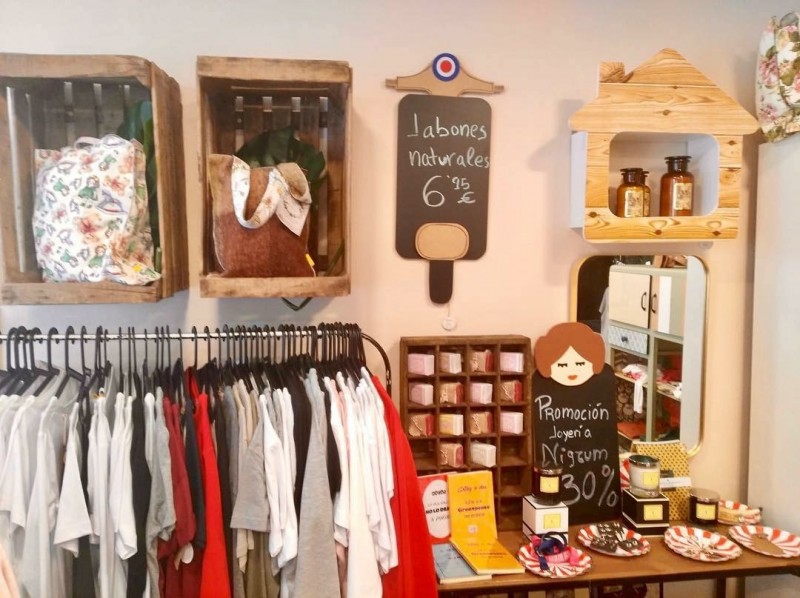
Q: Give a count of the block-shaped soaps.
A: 14